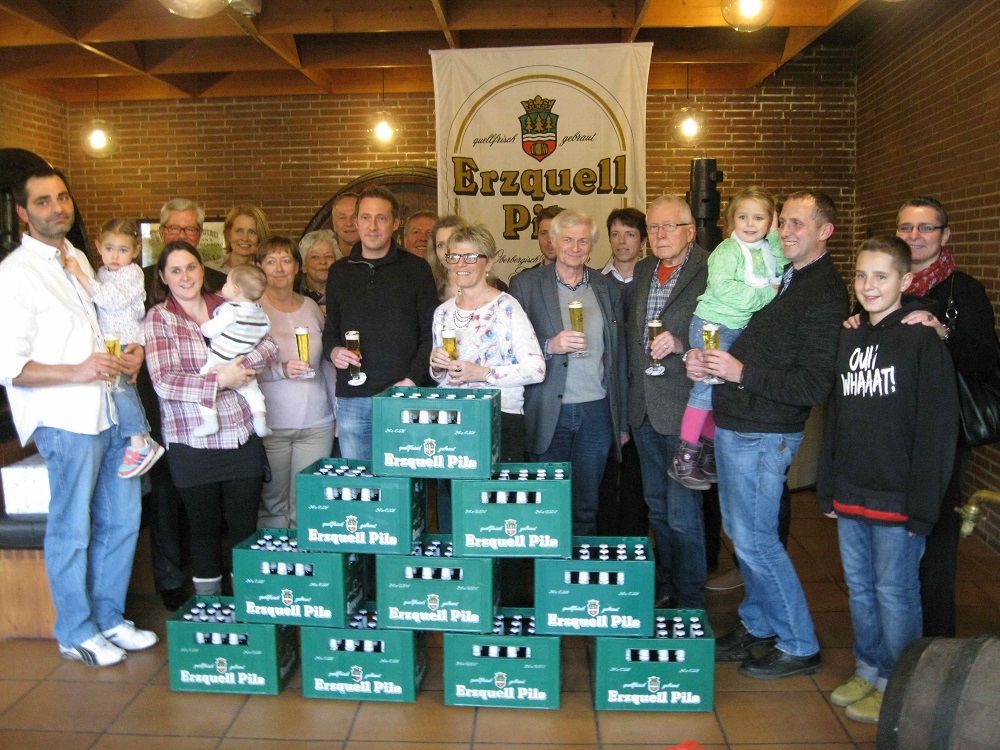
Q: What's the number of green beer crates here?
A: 10